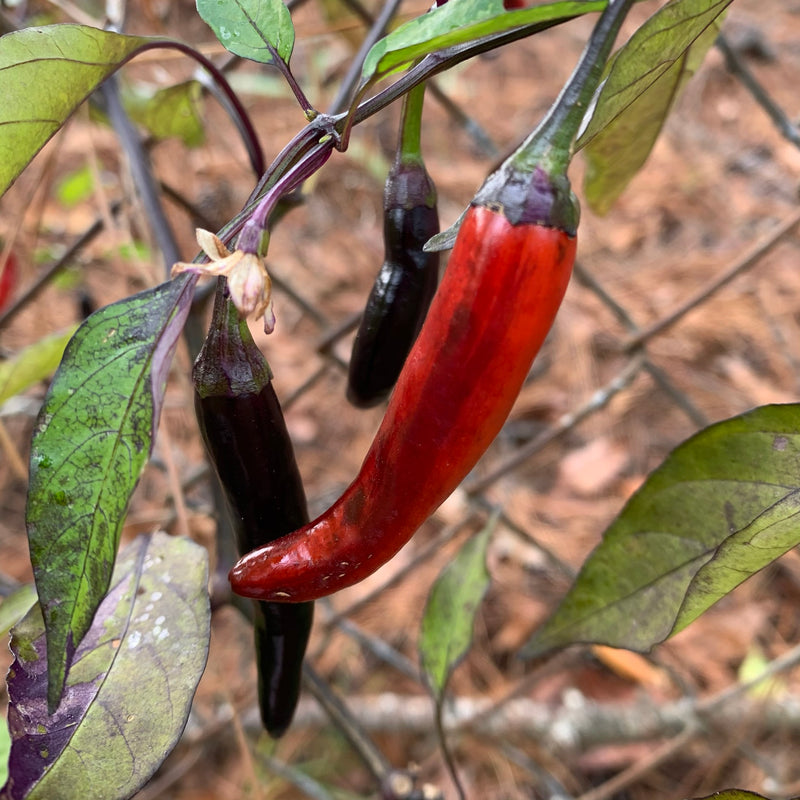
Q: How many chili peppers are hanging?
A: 3